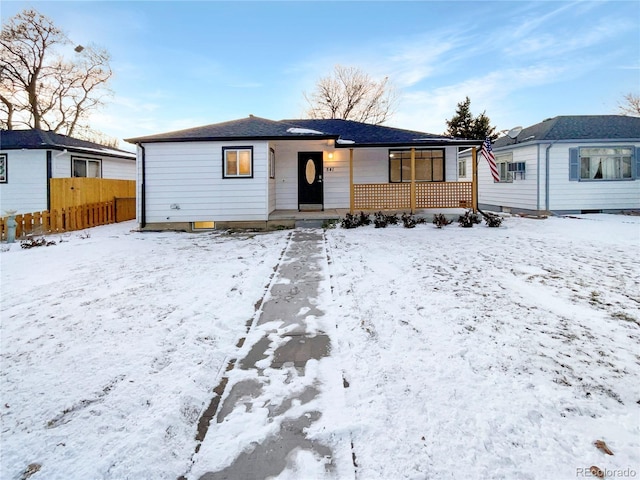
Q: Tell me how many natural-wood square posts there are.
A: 3